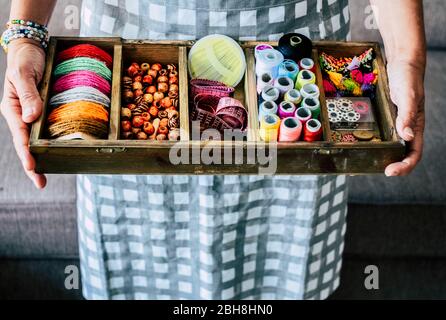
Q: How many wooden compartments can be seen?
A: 5